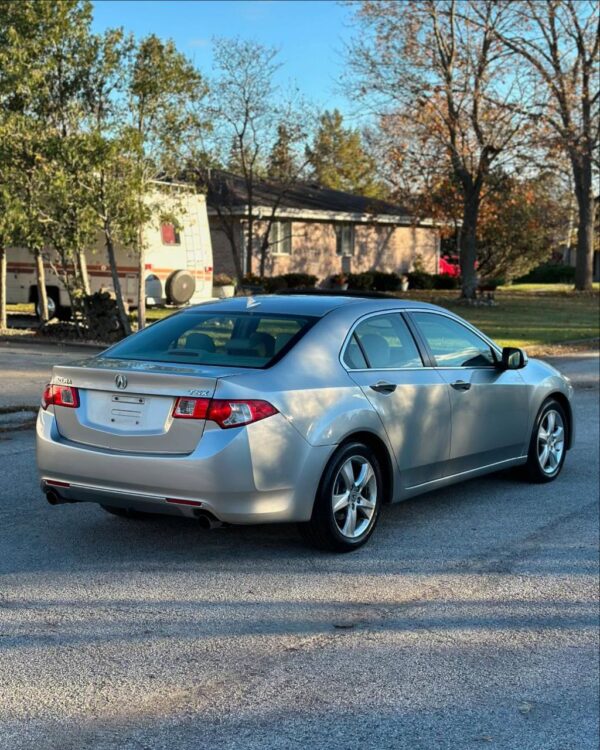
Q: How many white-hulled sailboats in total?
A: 0